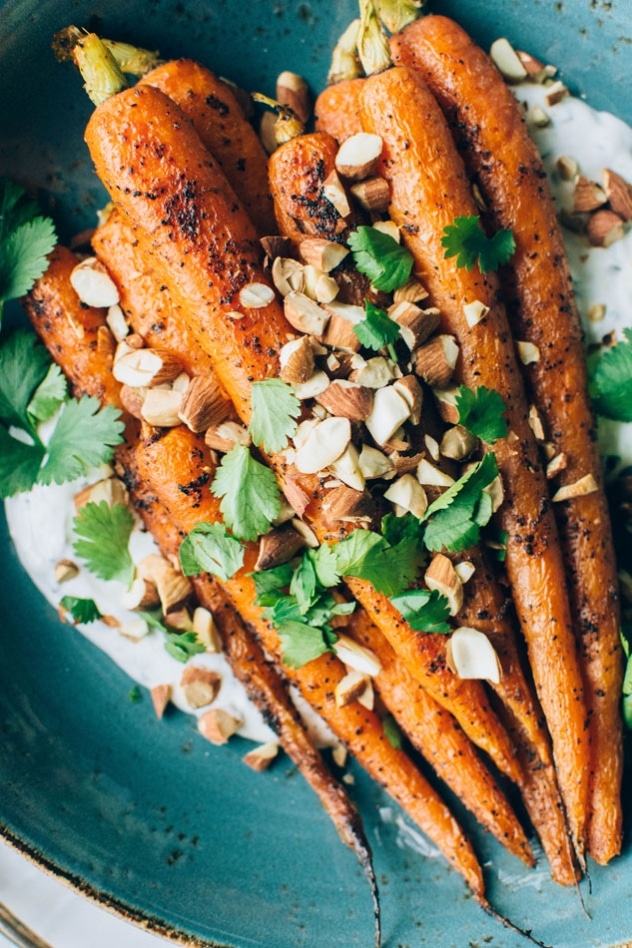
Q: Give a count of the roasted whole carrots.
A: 9